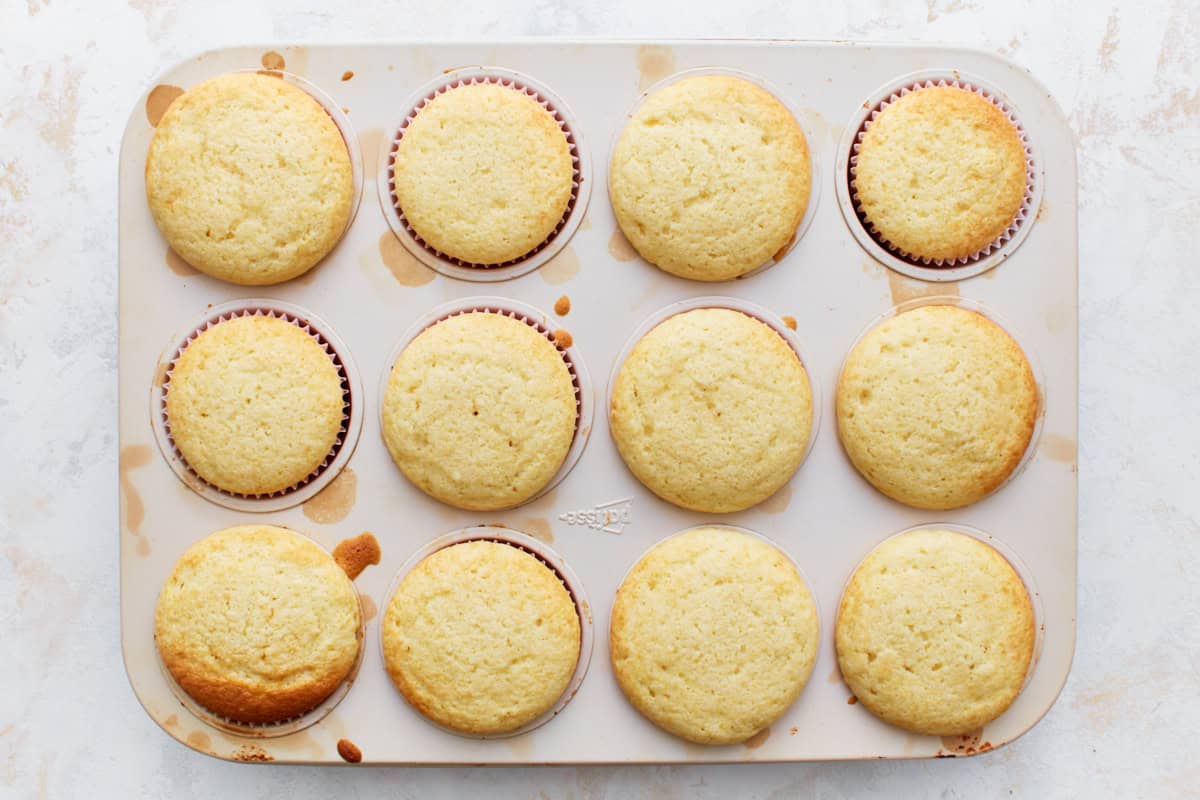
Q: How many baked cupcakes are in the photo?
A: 12